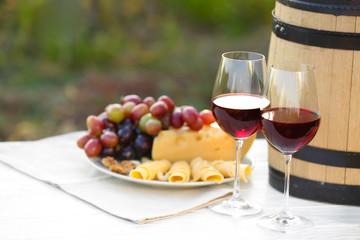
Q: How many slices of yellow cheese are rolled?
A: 4